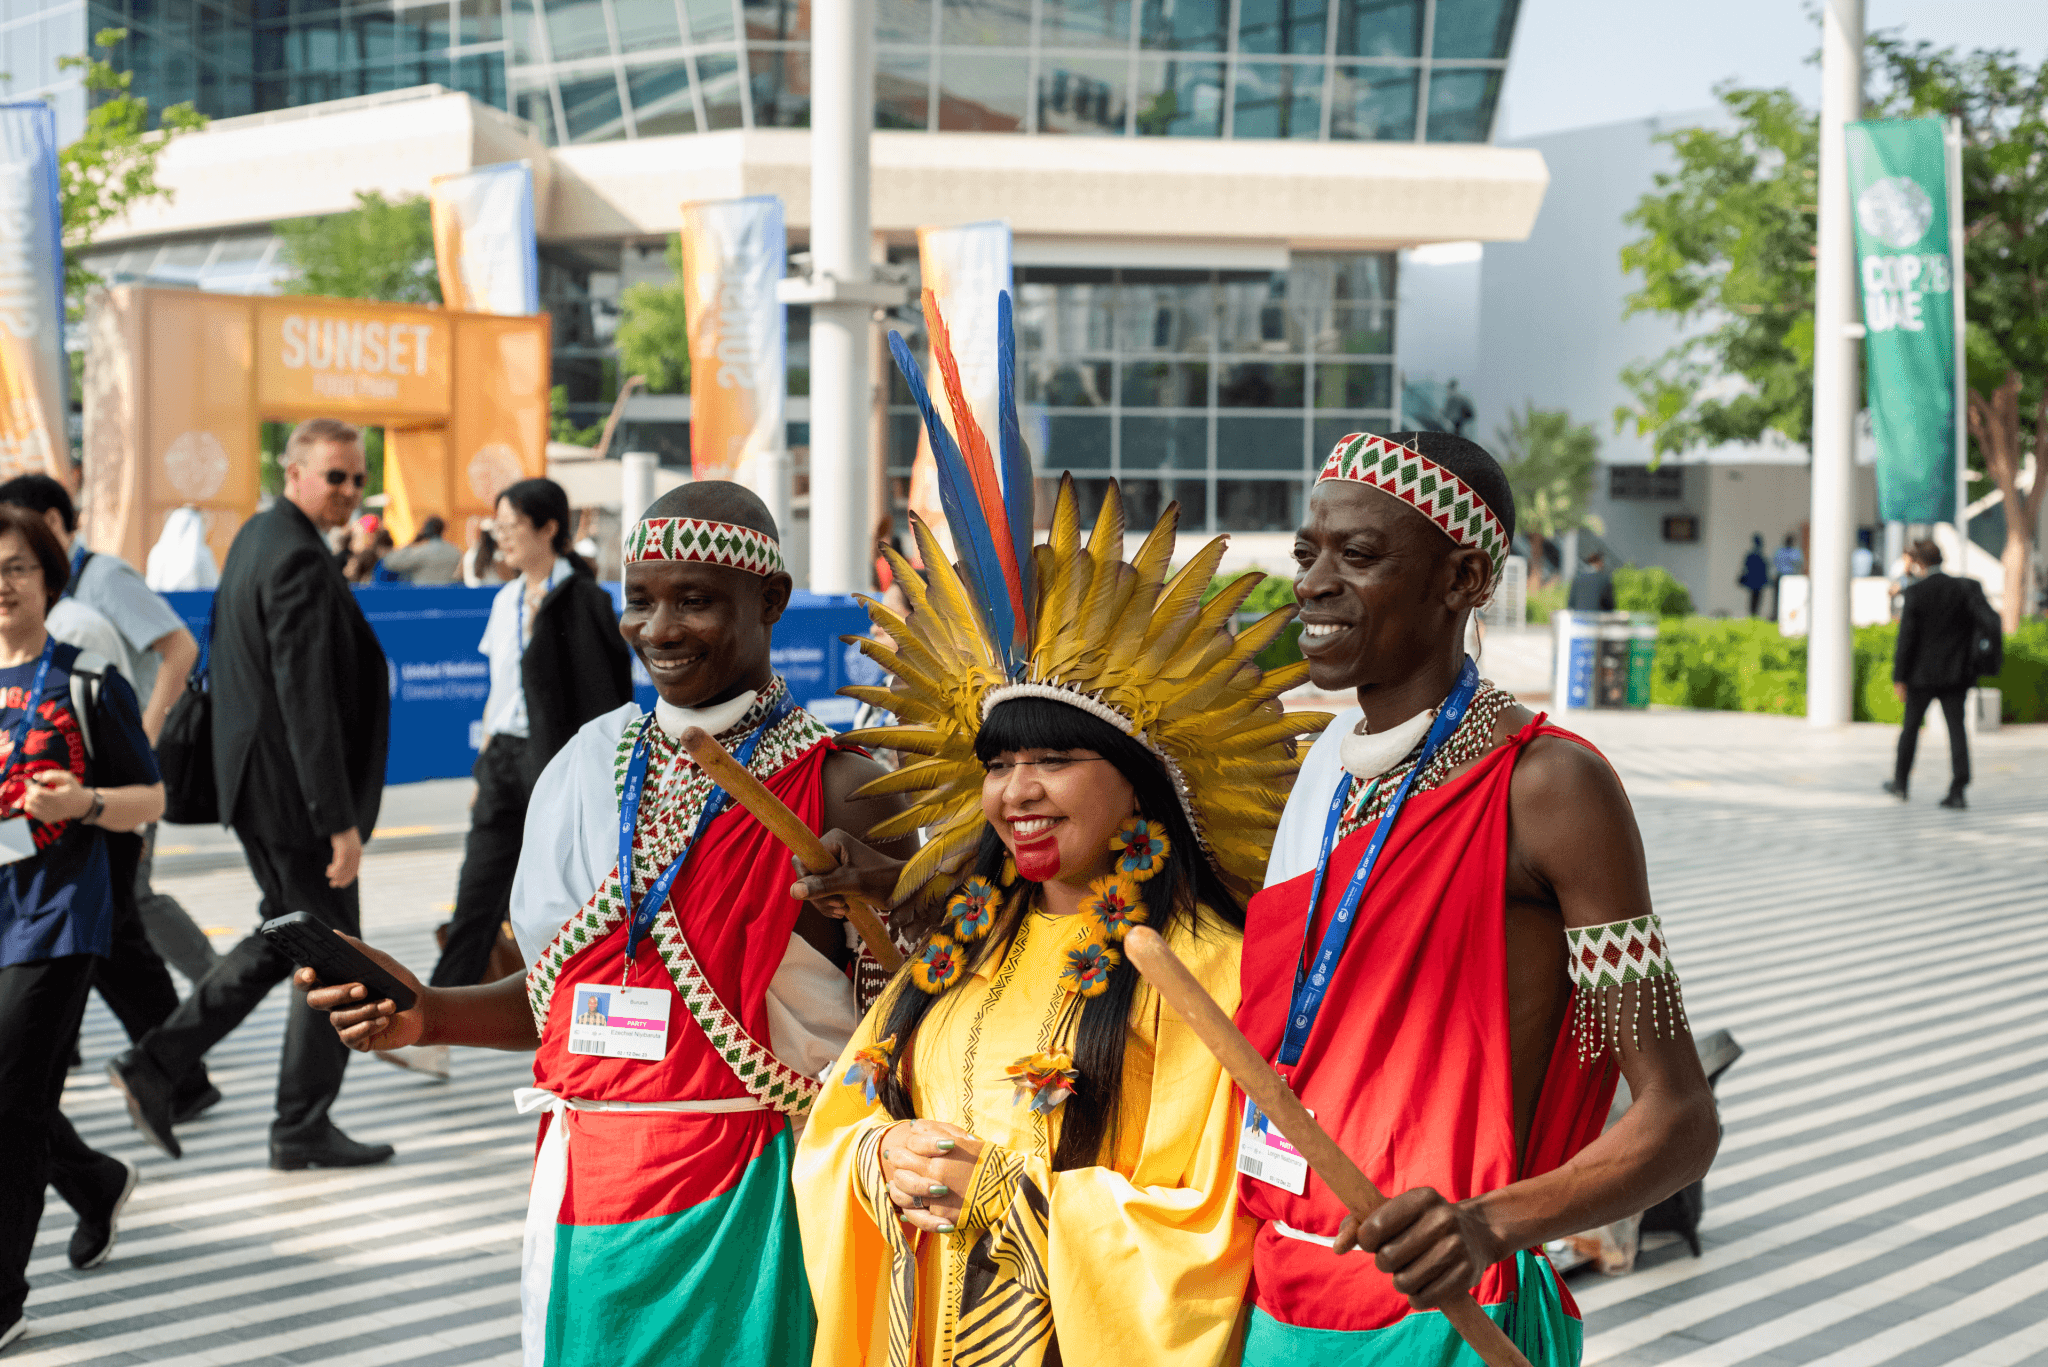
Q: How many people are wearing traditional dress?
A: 3